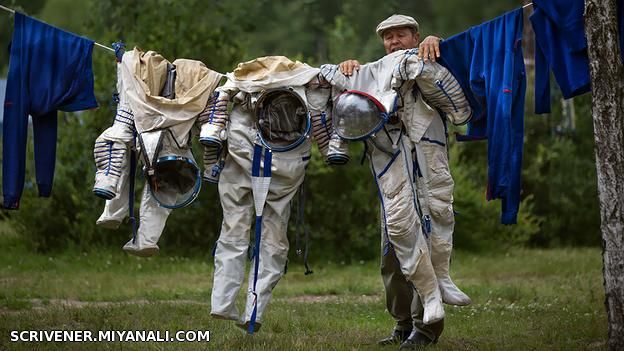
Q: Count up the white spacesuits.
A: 3